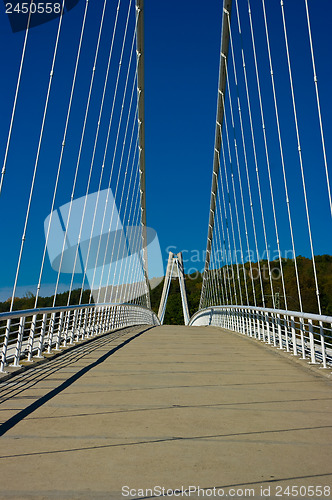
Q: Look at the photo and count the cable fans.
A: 2